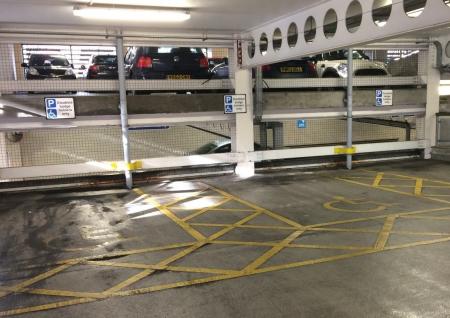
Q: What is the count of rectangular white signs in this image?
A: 3